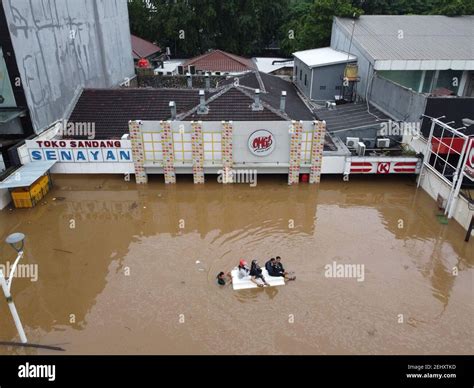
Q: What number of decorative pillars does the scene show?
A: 6